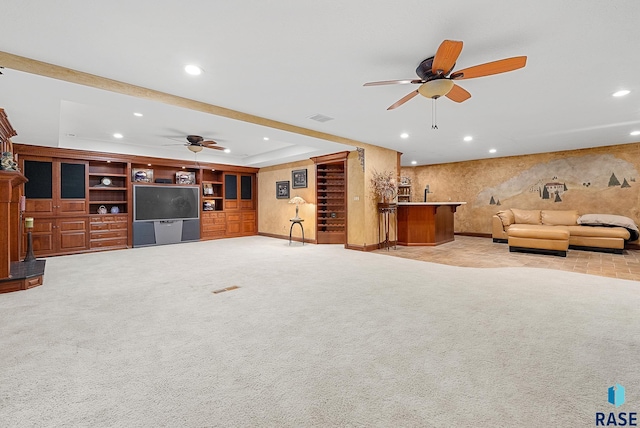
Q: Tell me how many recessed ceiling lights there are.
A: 11